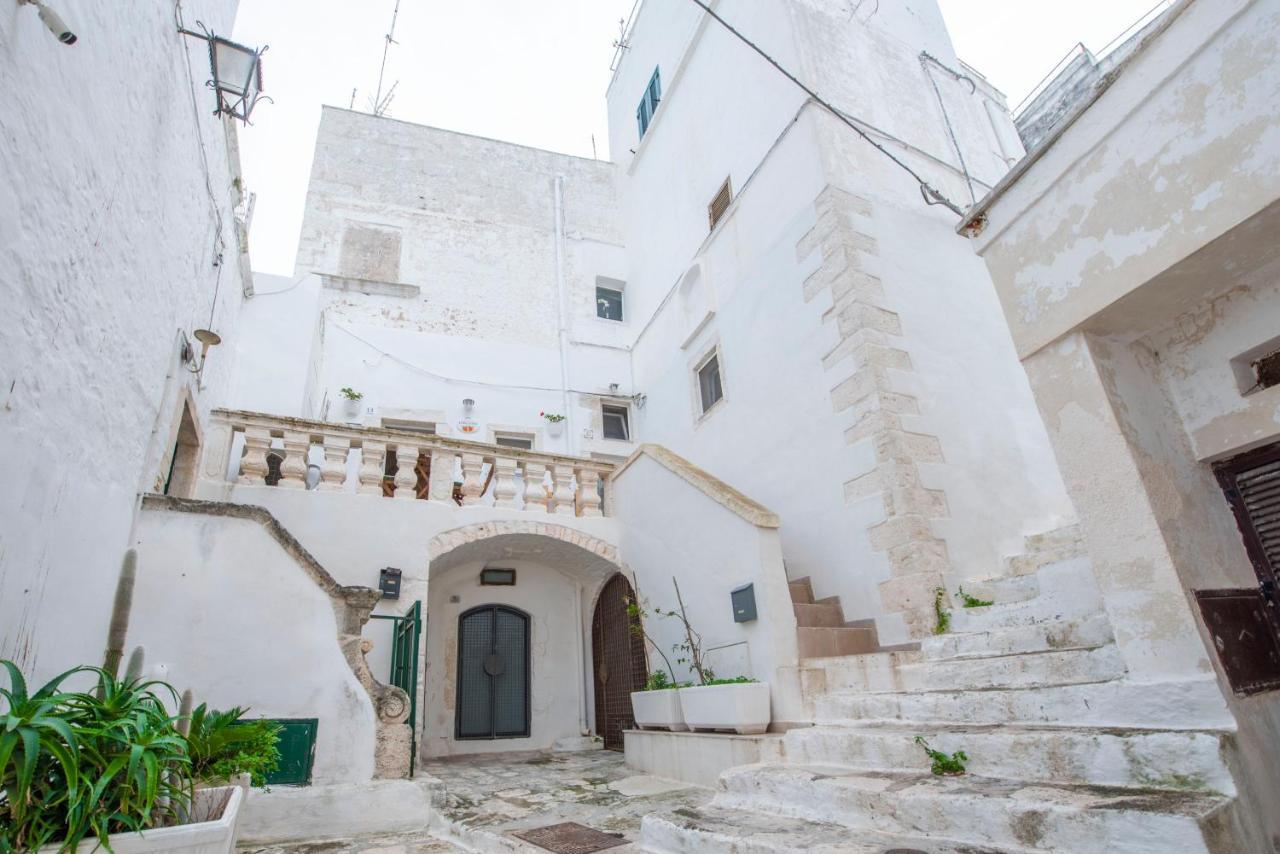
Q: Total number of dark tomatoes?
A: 0